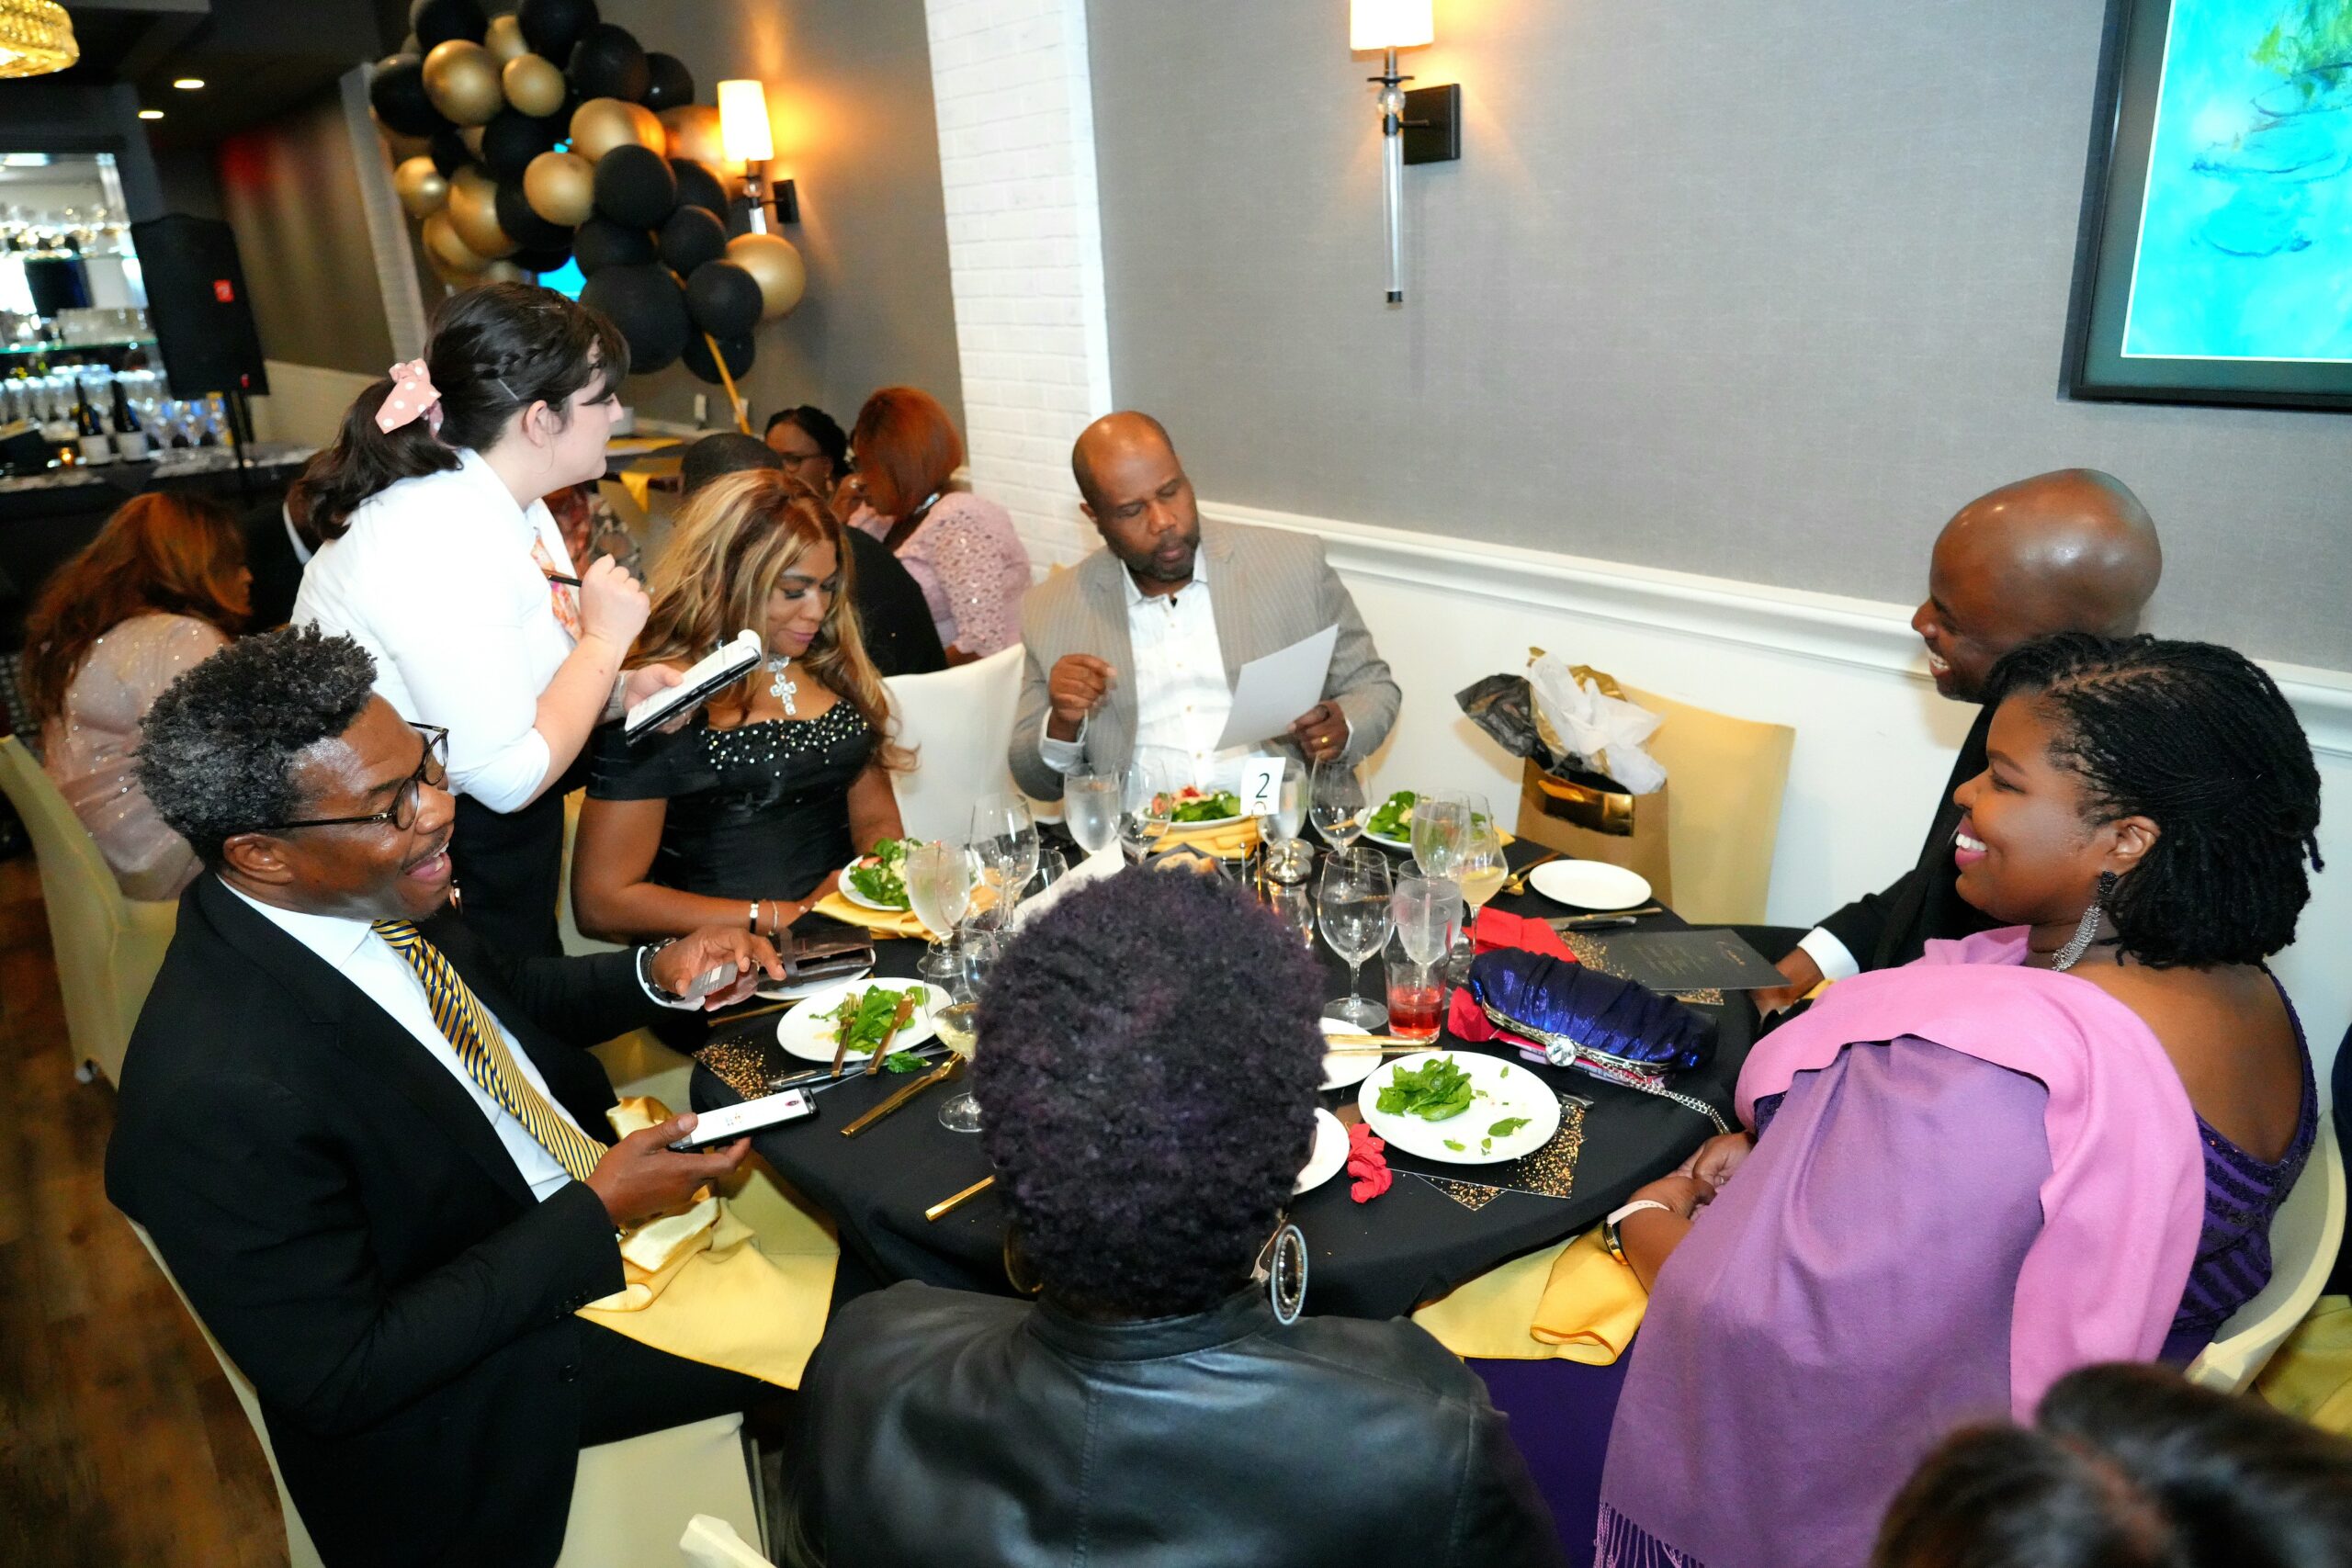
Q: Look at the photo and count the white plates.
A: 9